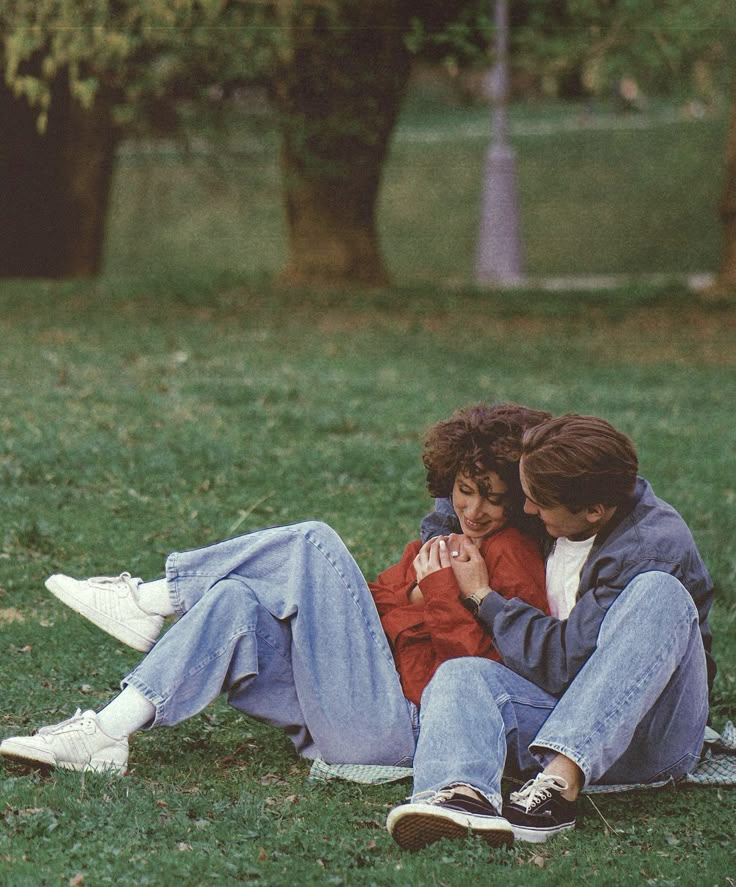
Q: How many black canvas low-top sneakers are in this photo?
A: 2